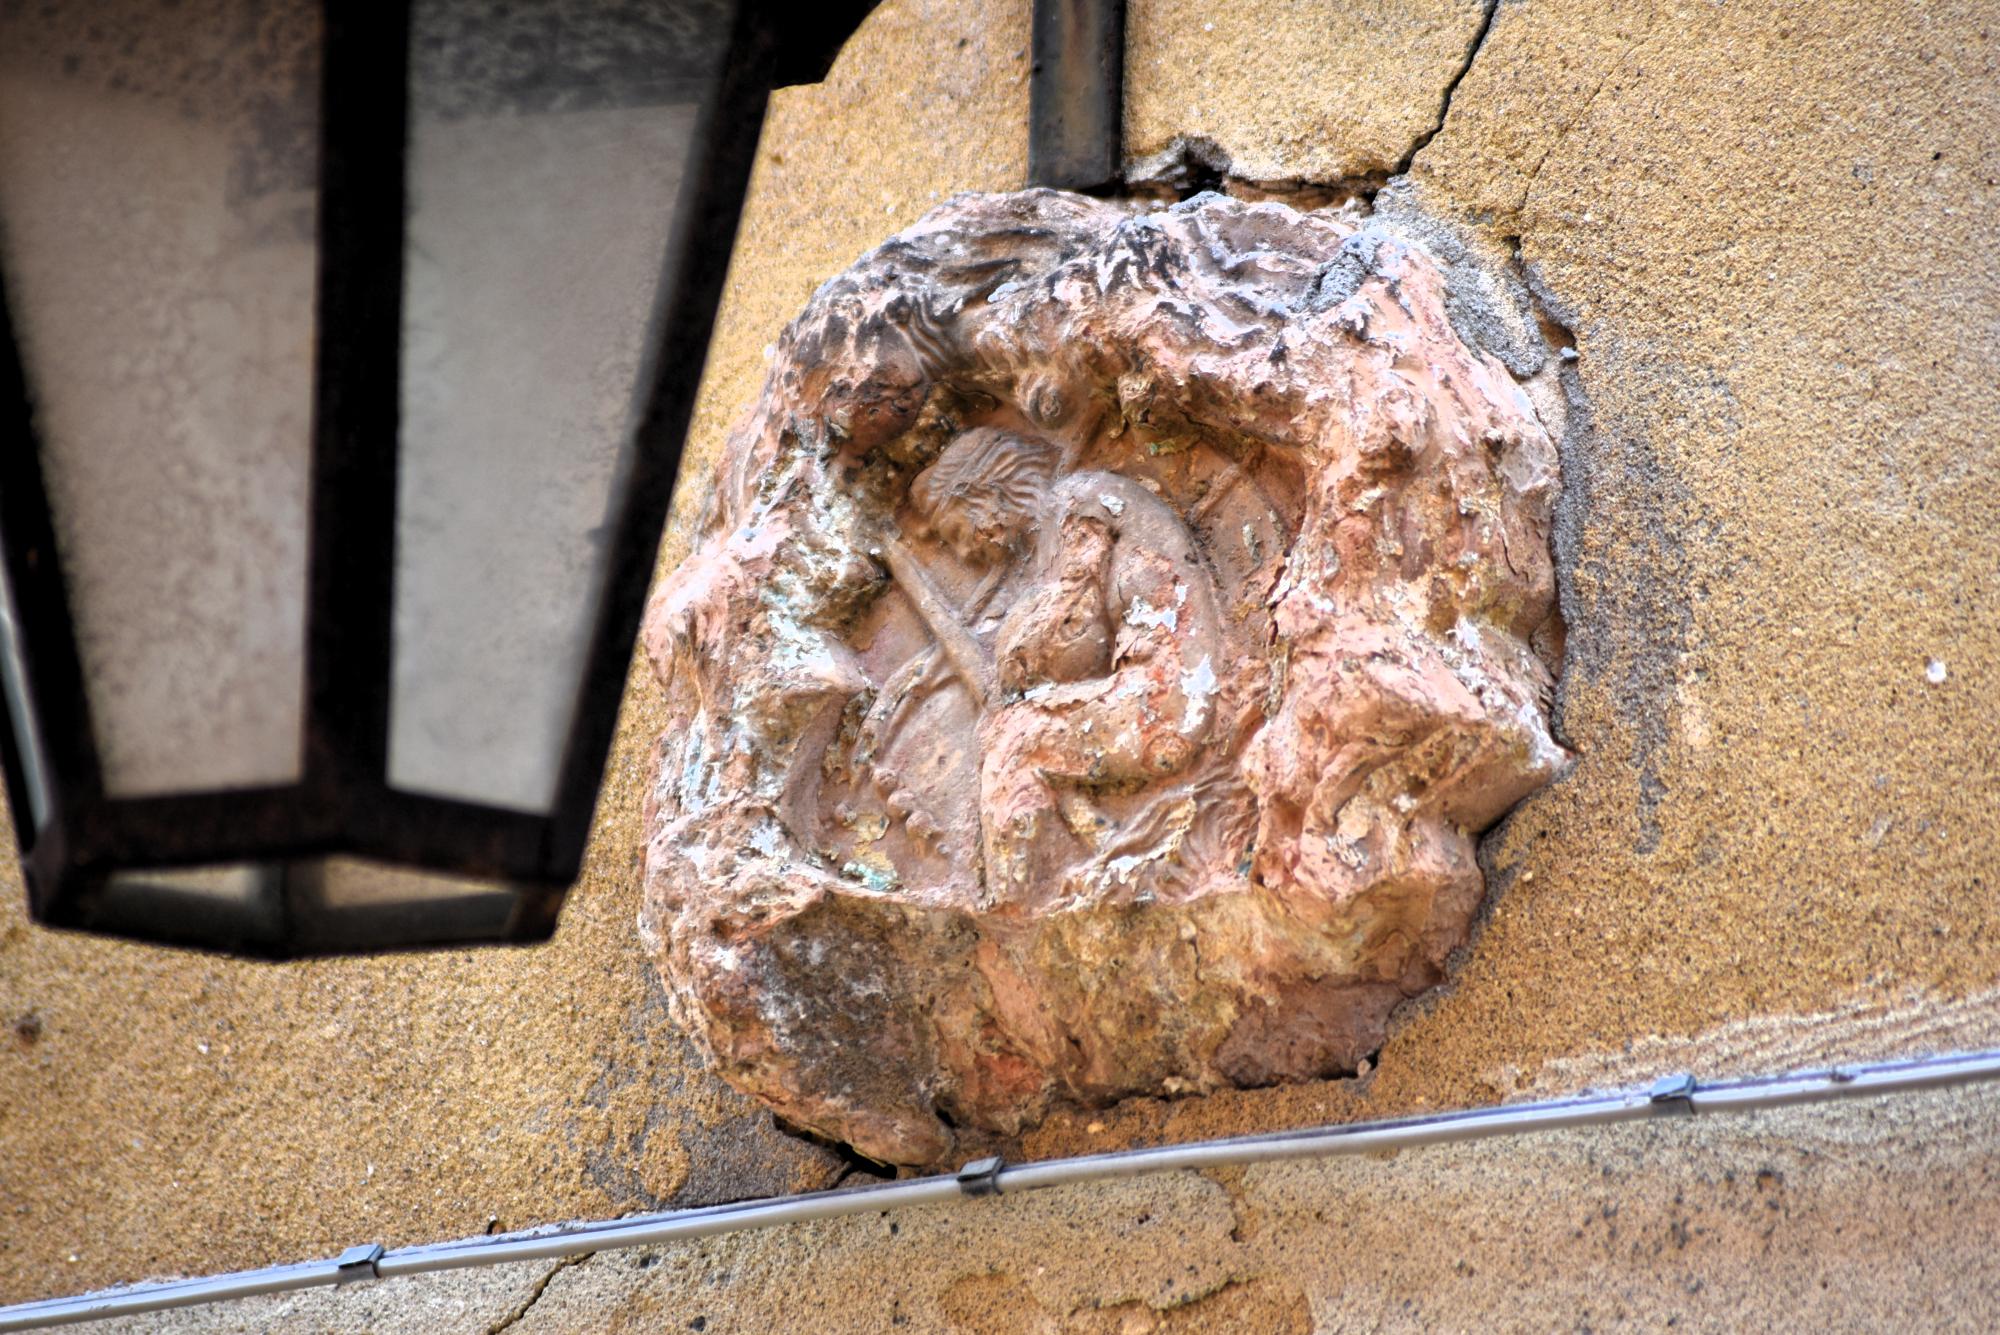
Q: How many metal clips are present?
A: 3